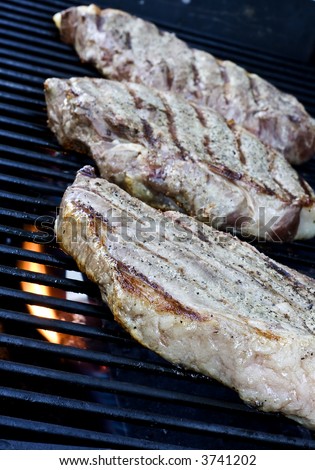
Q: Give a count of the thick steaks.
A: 3